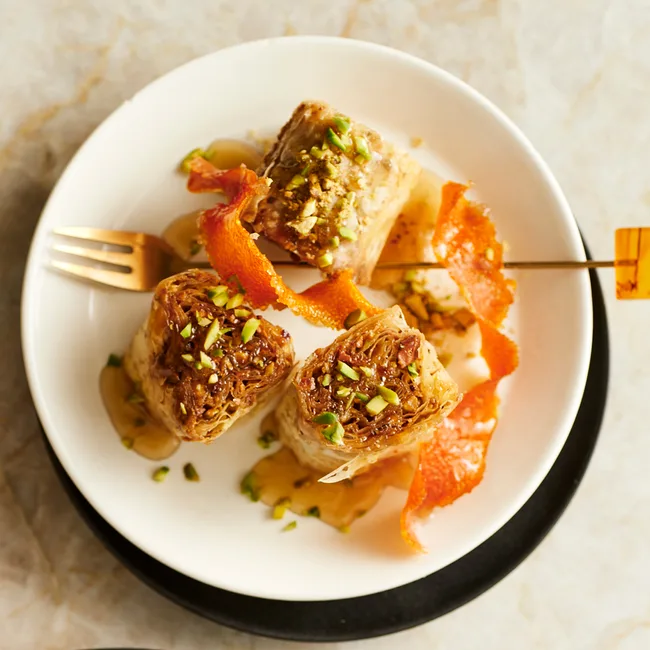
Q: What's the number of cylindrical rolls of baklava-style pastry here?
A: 3